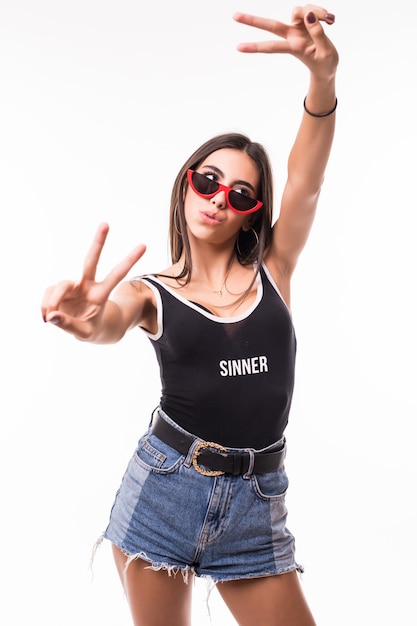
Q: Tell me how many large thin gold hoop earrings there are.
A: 2